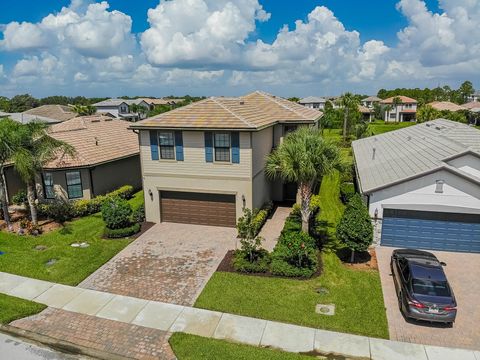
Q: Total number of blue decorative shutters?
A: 4